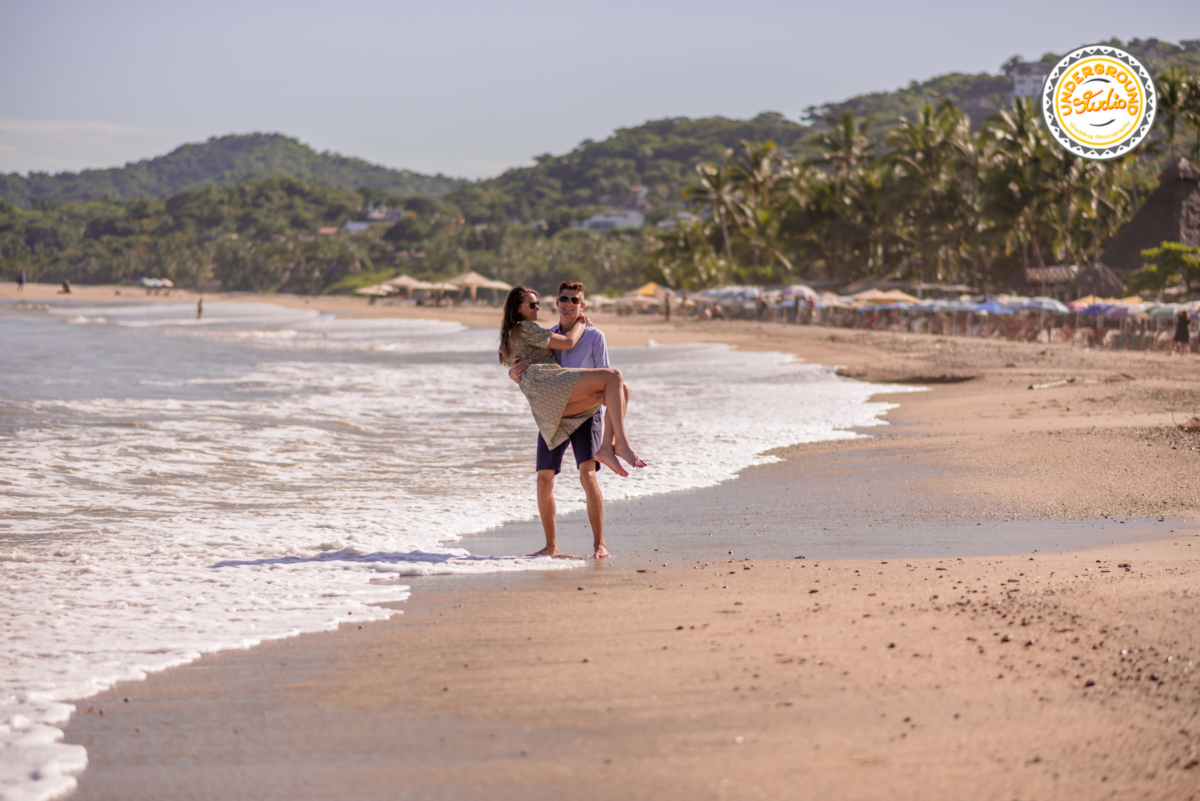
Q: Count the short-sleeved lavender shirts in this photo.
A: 1